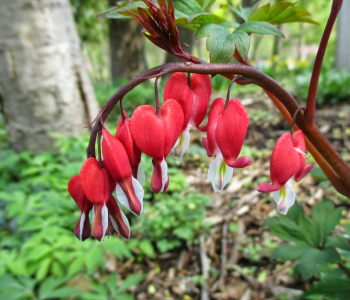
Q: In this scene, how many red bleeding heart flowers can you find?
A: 9